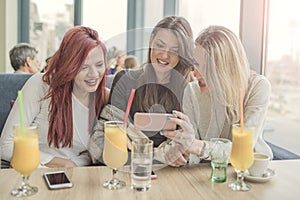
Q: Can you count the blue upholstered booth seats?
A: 1